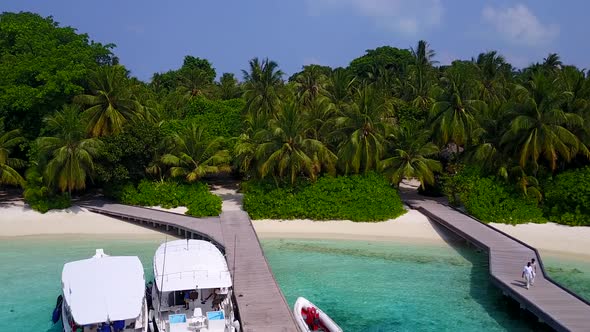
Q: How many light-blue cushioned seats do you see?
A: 2